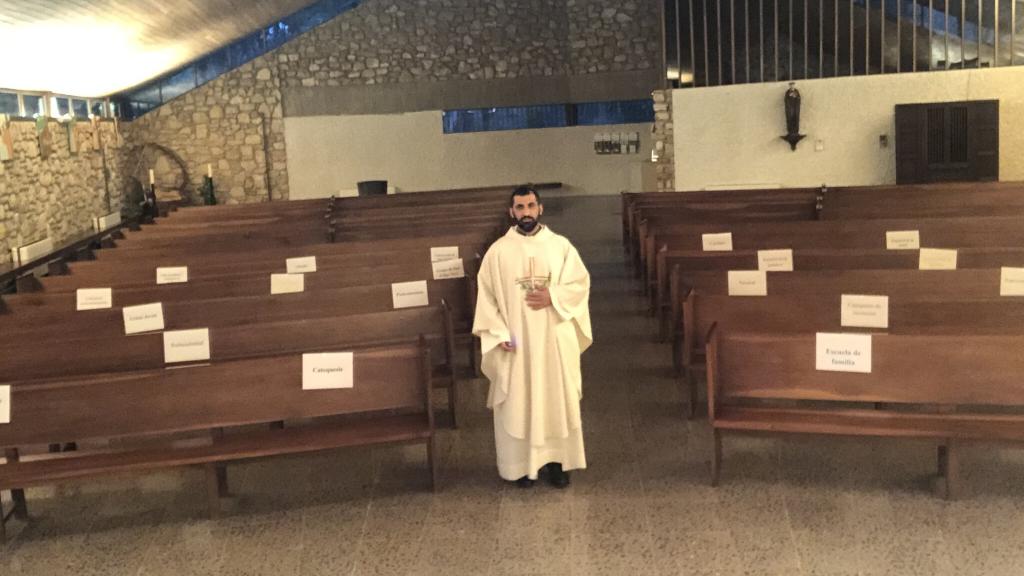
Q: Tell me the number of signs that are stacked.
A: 2